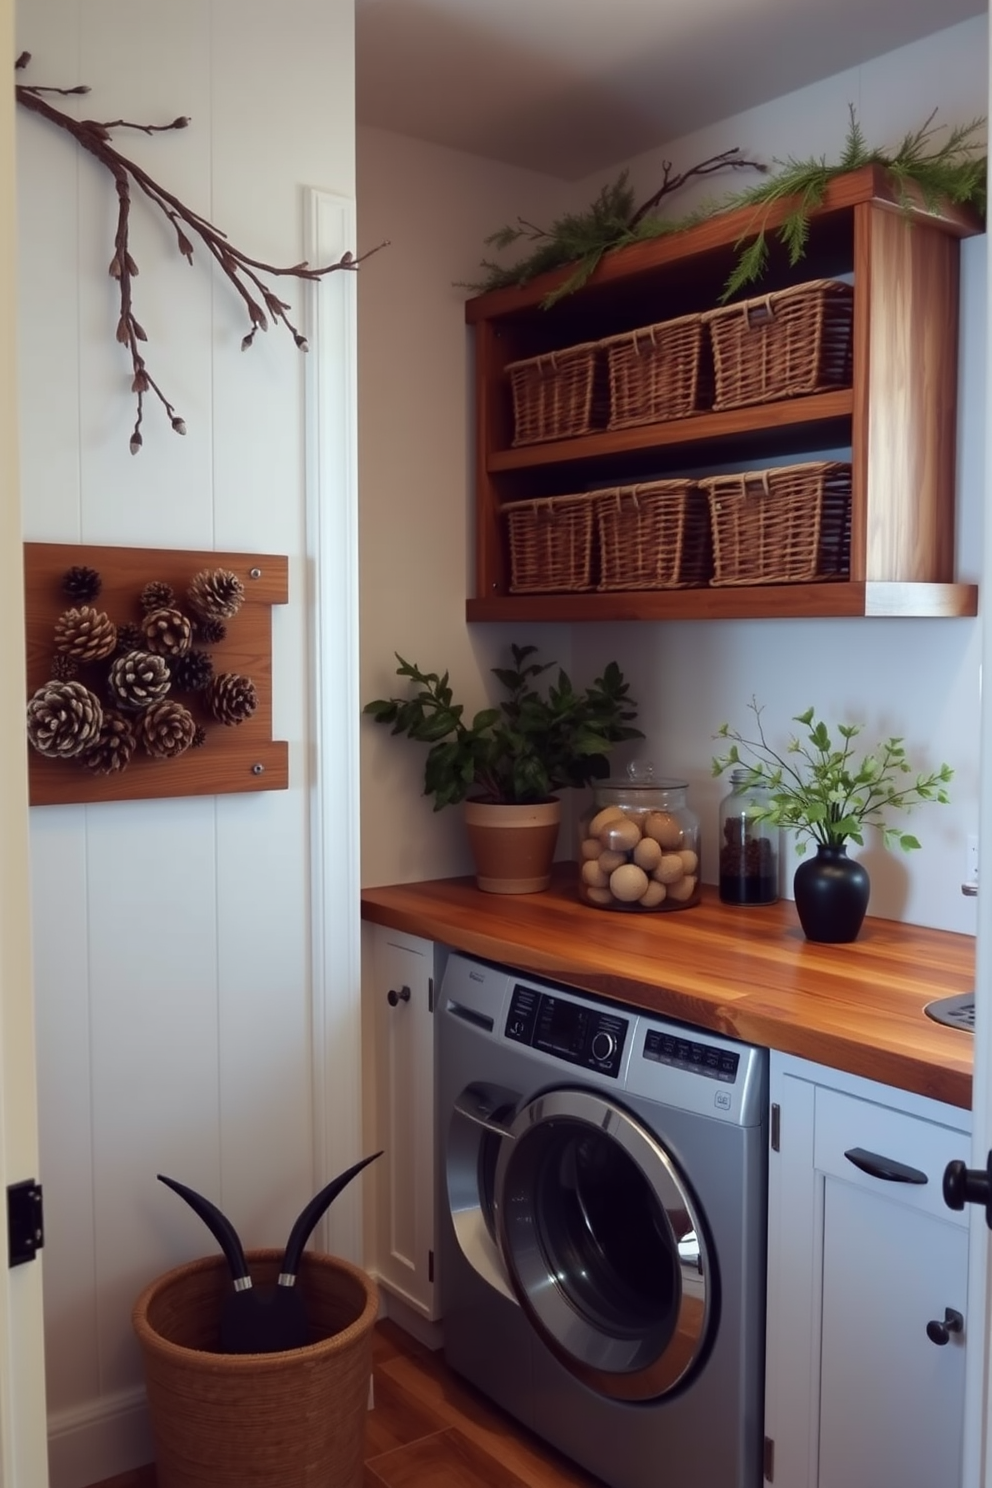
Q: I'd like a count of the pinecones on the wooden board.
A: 15